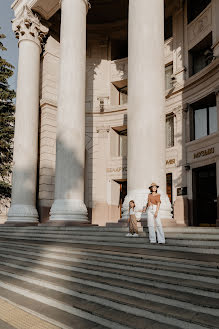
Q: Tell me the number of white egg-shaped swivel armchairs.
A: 0